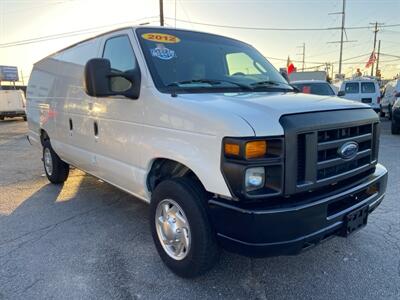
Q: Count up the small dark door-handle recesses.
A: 2